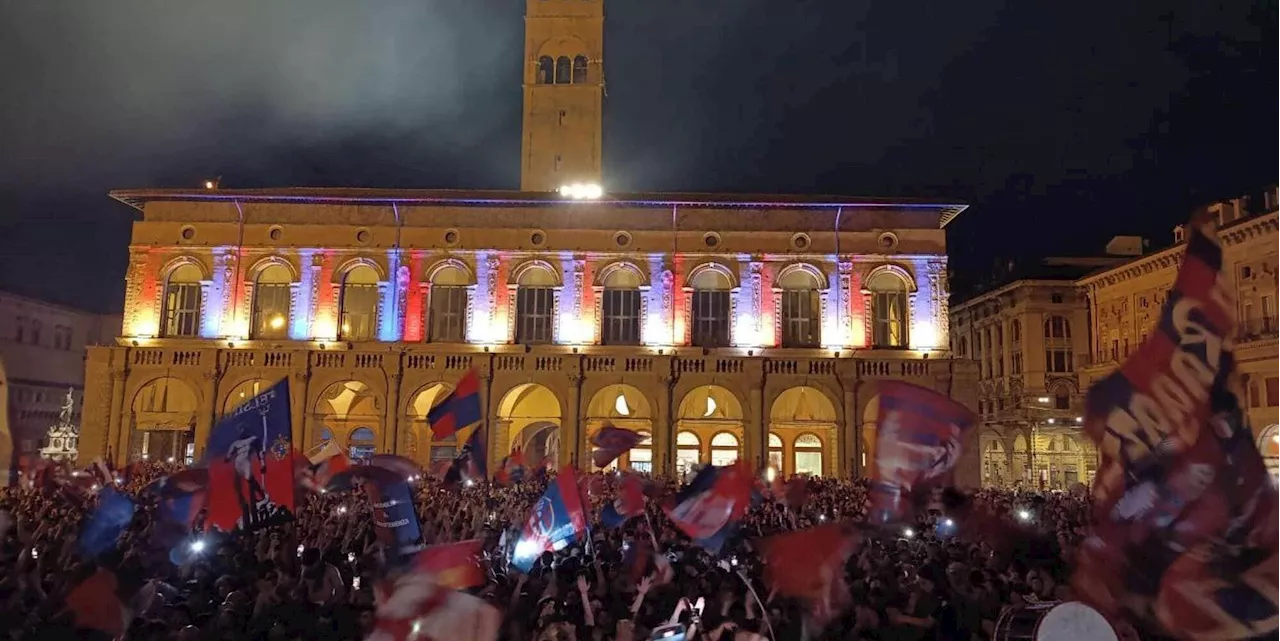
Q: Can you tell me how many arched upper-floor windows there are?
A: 9